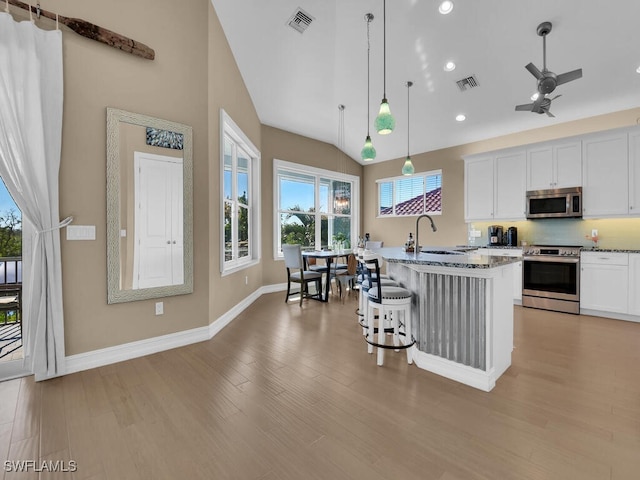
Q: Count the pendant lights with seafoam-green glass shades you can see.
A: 3